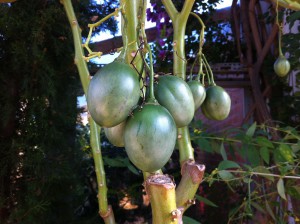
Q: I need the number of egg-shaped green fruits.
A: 7